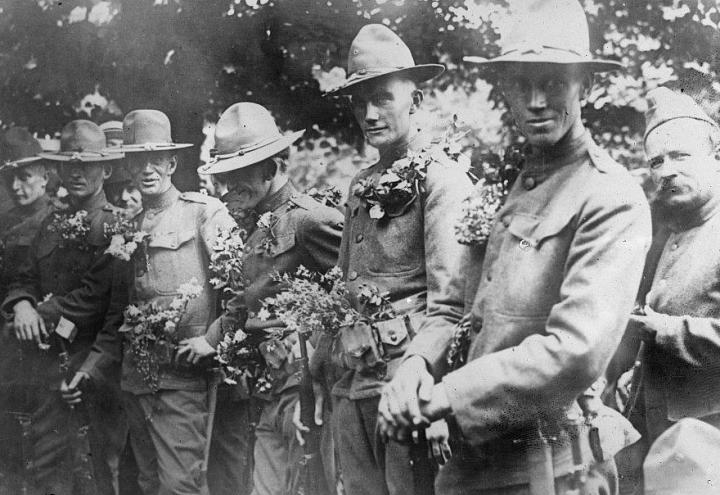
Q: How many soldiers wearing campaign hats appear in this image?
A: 6